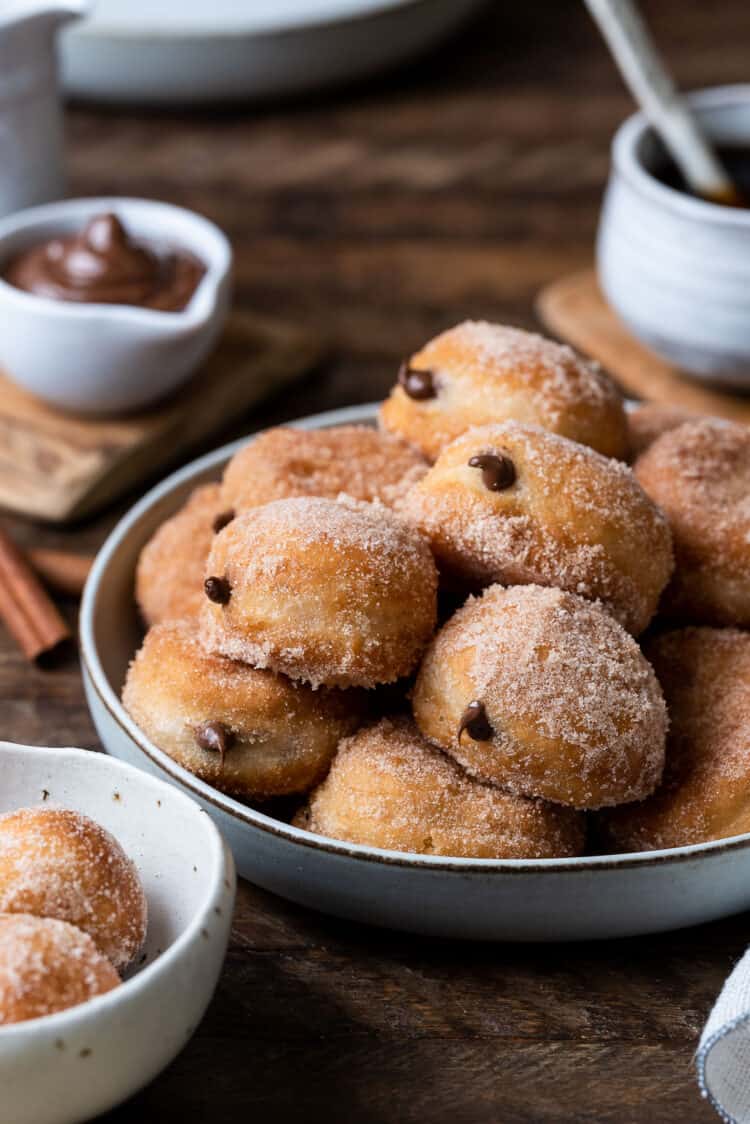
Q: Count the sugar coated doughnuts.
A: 13